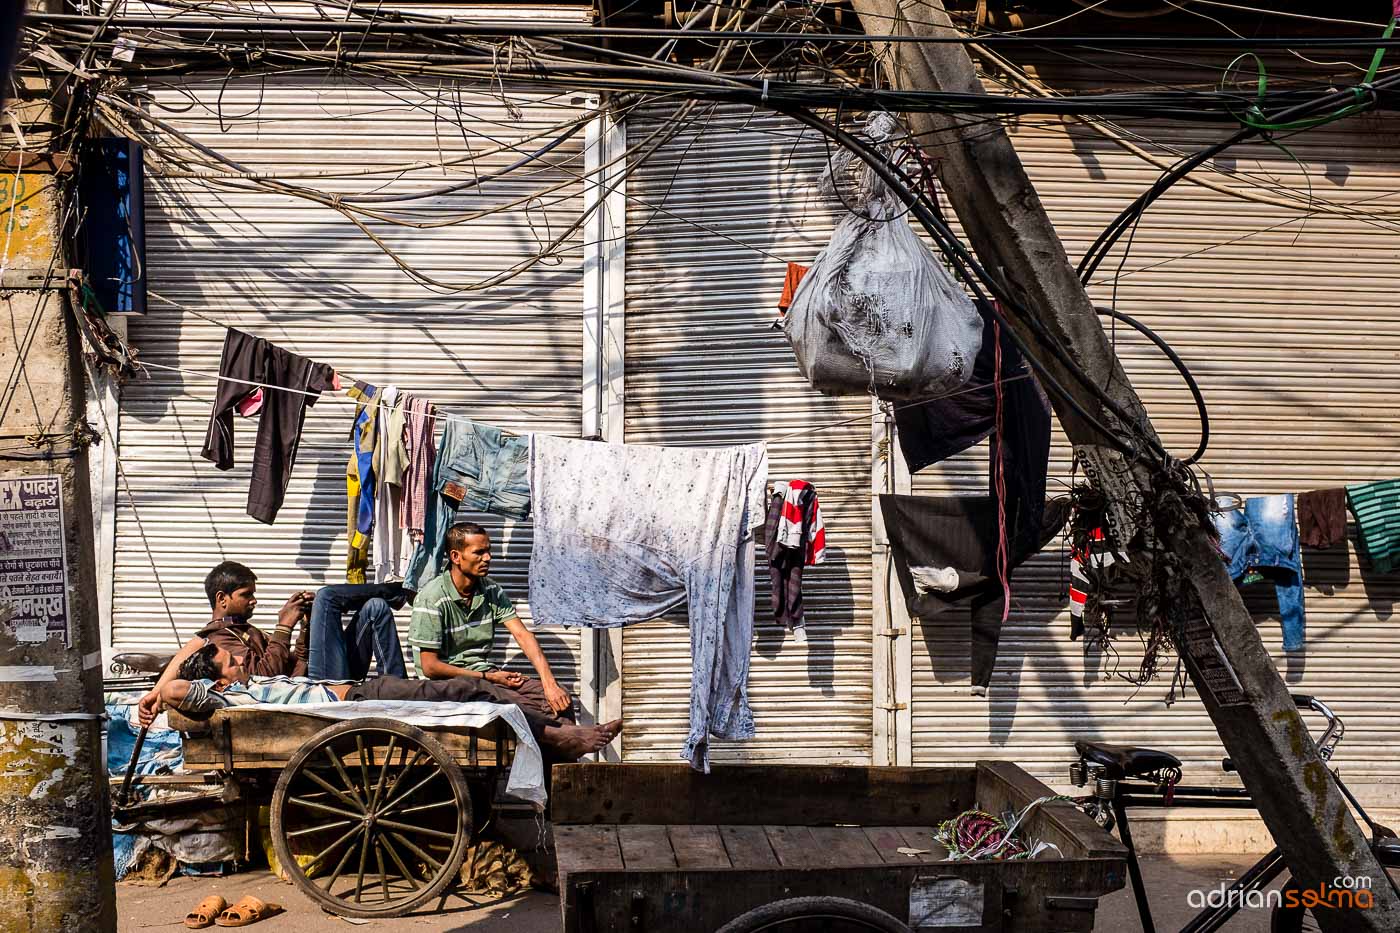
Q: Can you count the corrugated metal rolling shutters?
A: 3